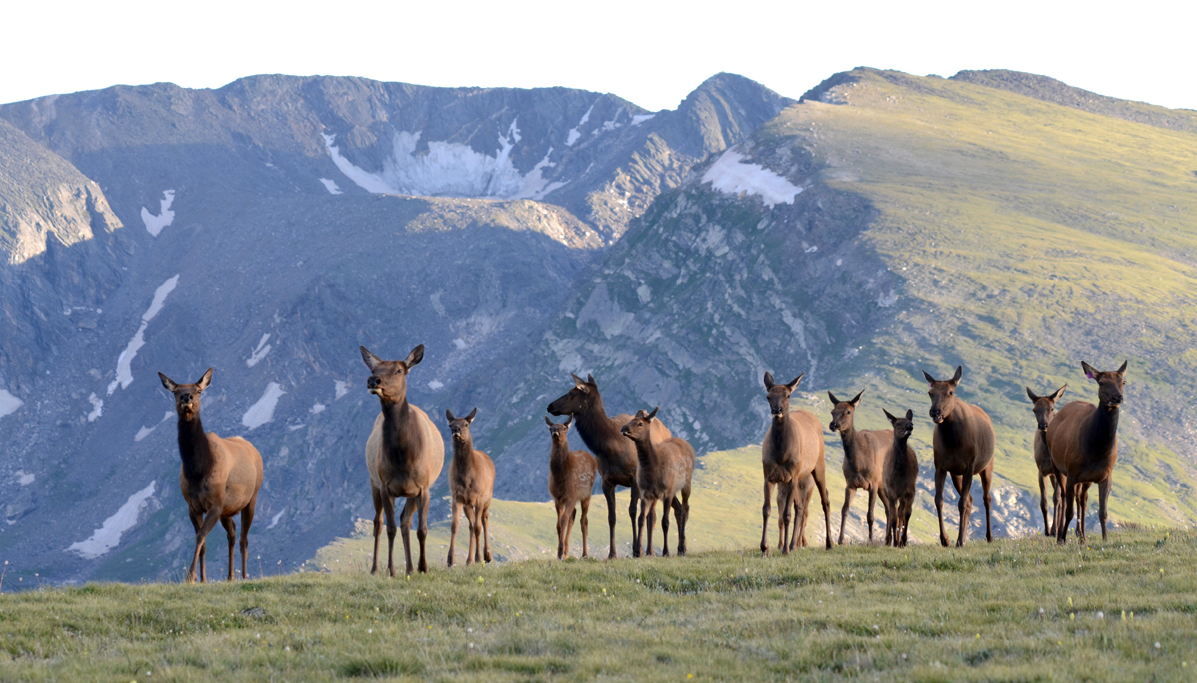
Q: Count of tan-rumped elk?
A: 12